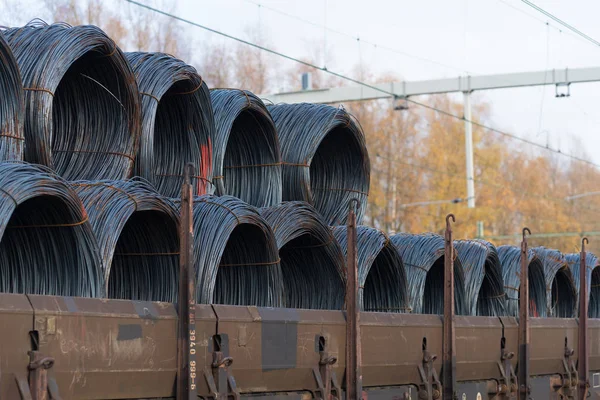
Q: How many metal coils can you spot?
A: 15